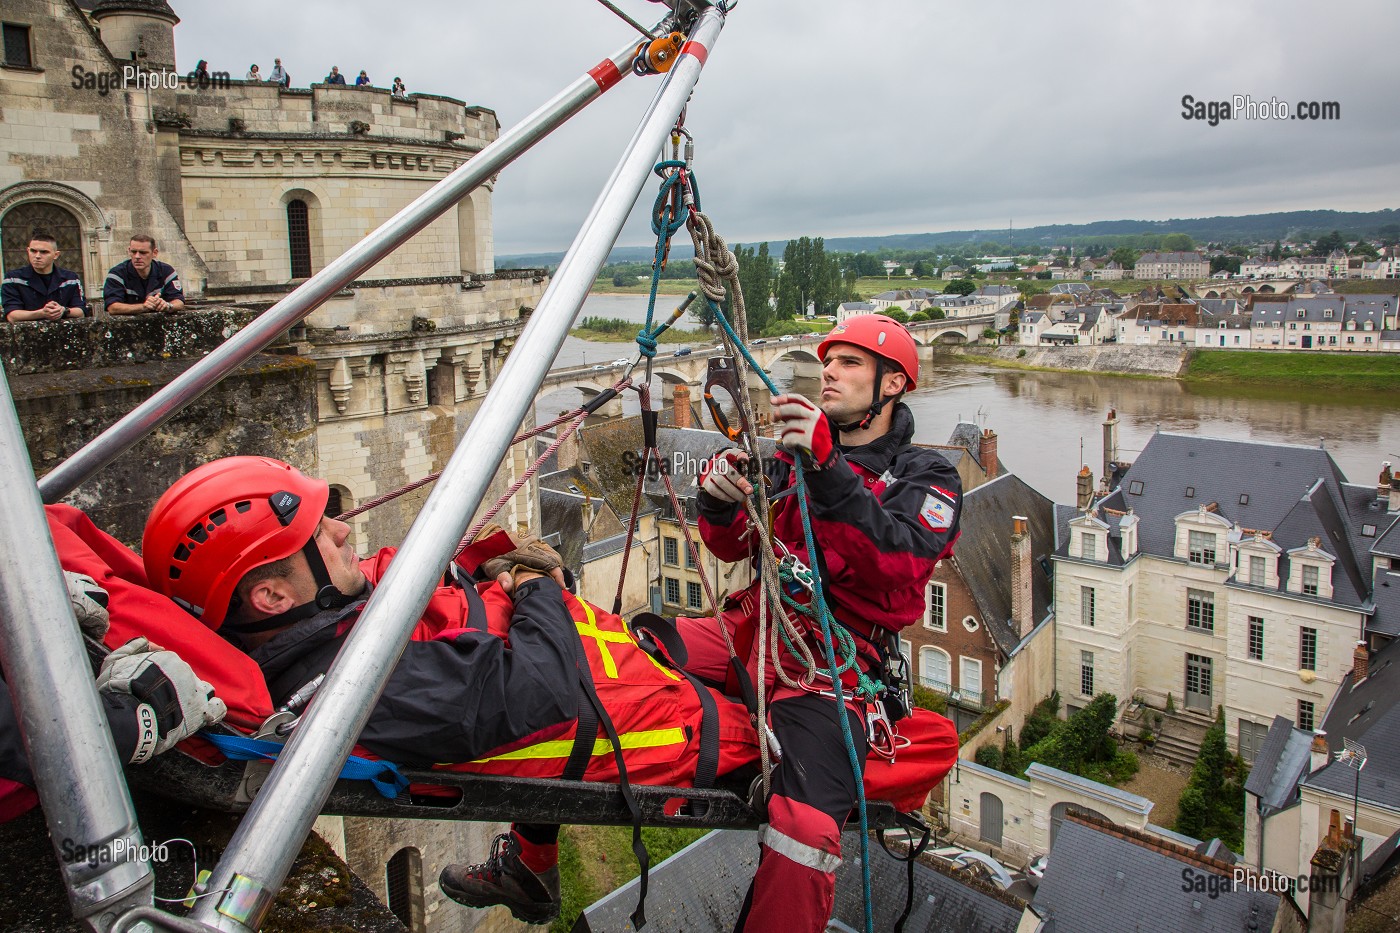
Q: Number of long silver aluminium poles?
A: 3